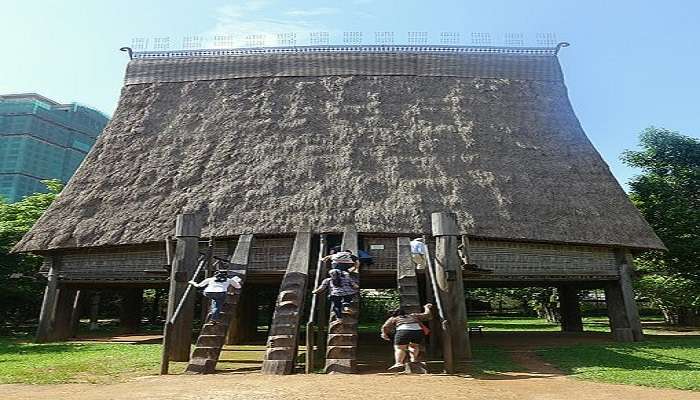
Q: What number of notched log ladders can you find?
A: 4